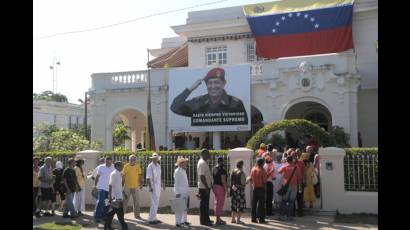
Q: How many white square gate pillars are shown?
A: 3